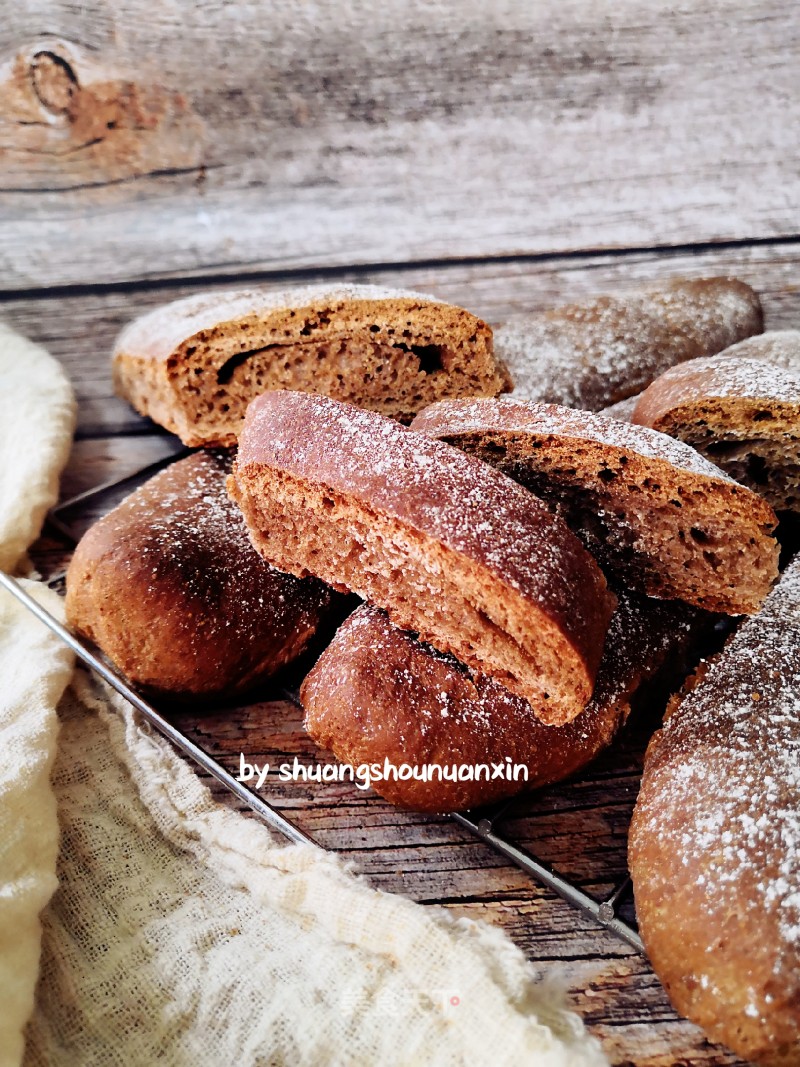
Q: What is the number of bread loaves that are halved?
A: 4